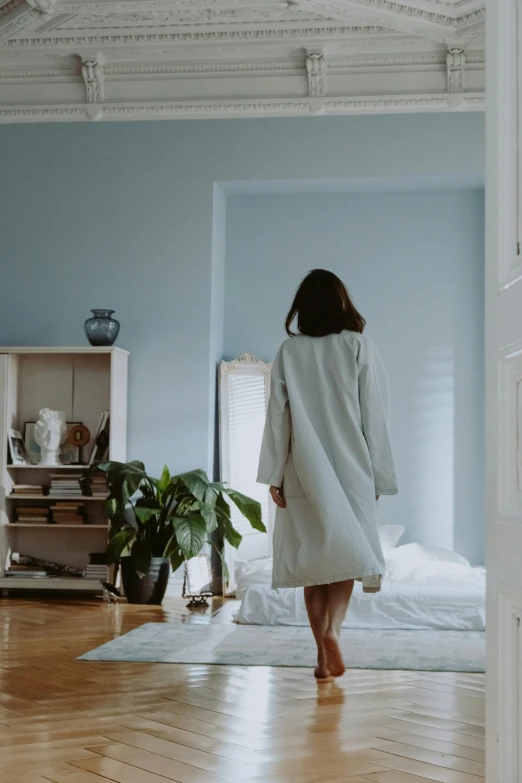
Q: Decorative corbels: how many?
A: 3